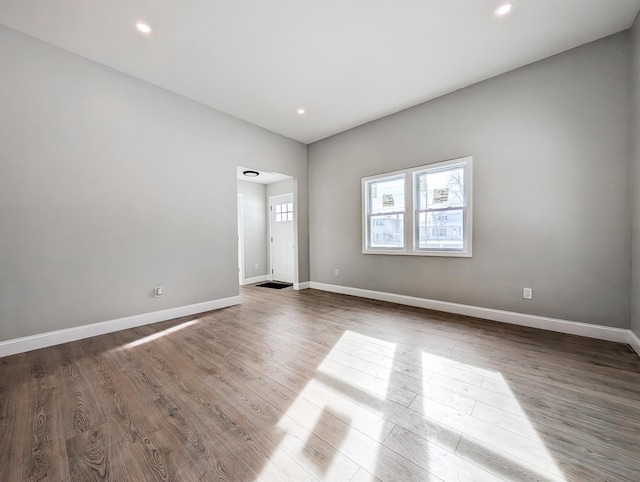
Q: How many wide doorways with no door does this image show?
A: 1